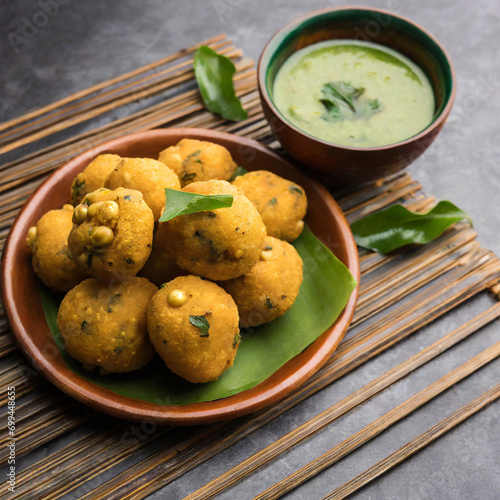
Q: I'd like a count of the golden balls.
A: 11